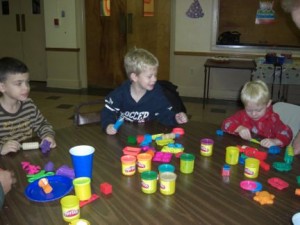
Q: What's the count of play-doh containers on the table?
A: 12